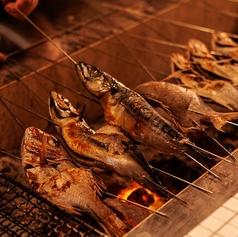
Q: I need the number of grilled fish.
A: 7